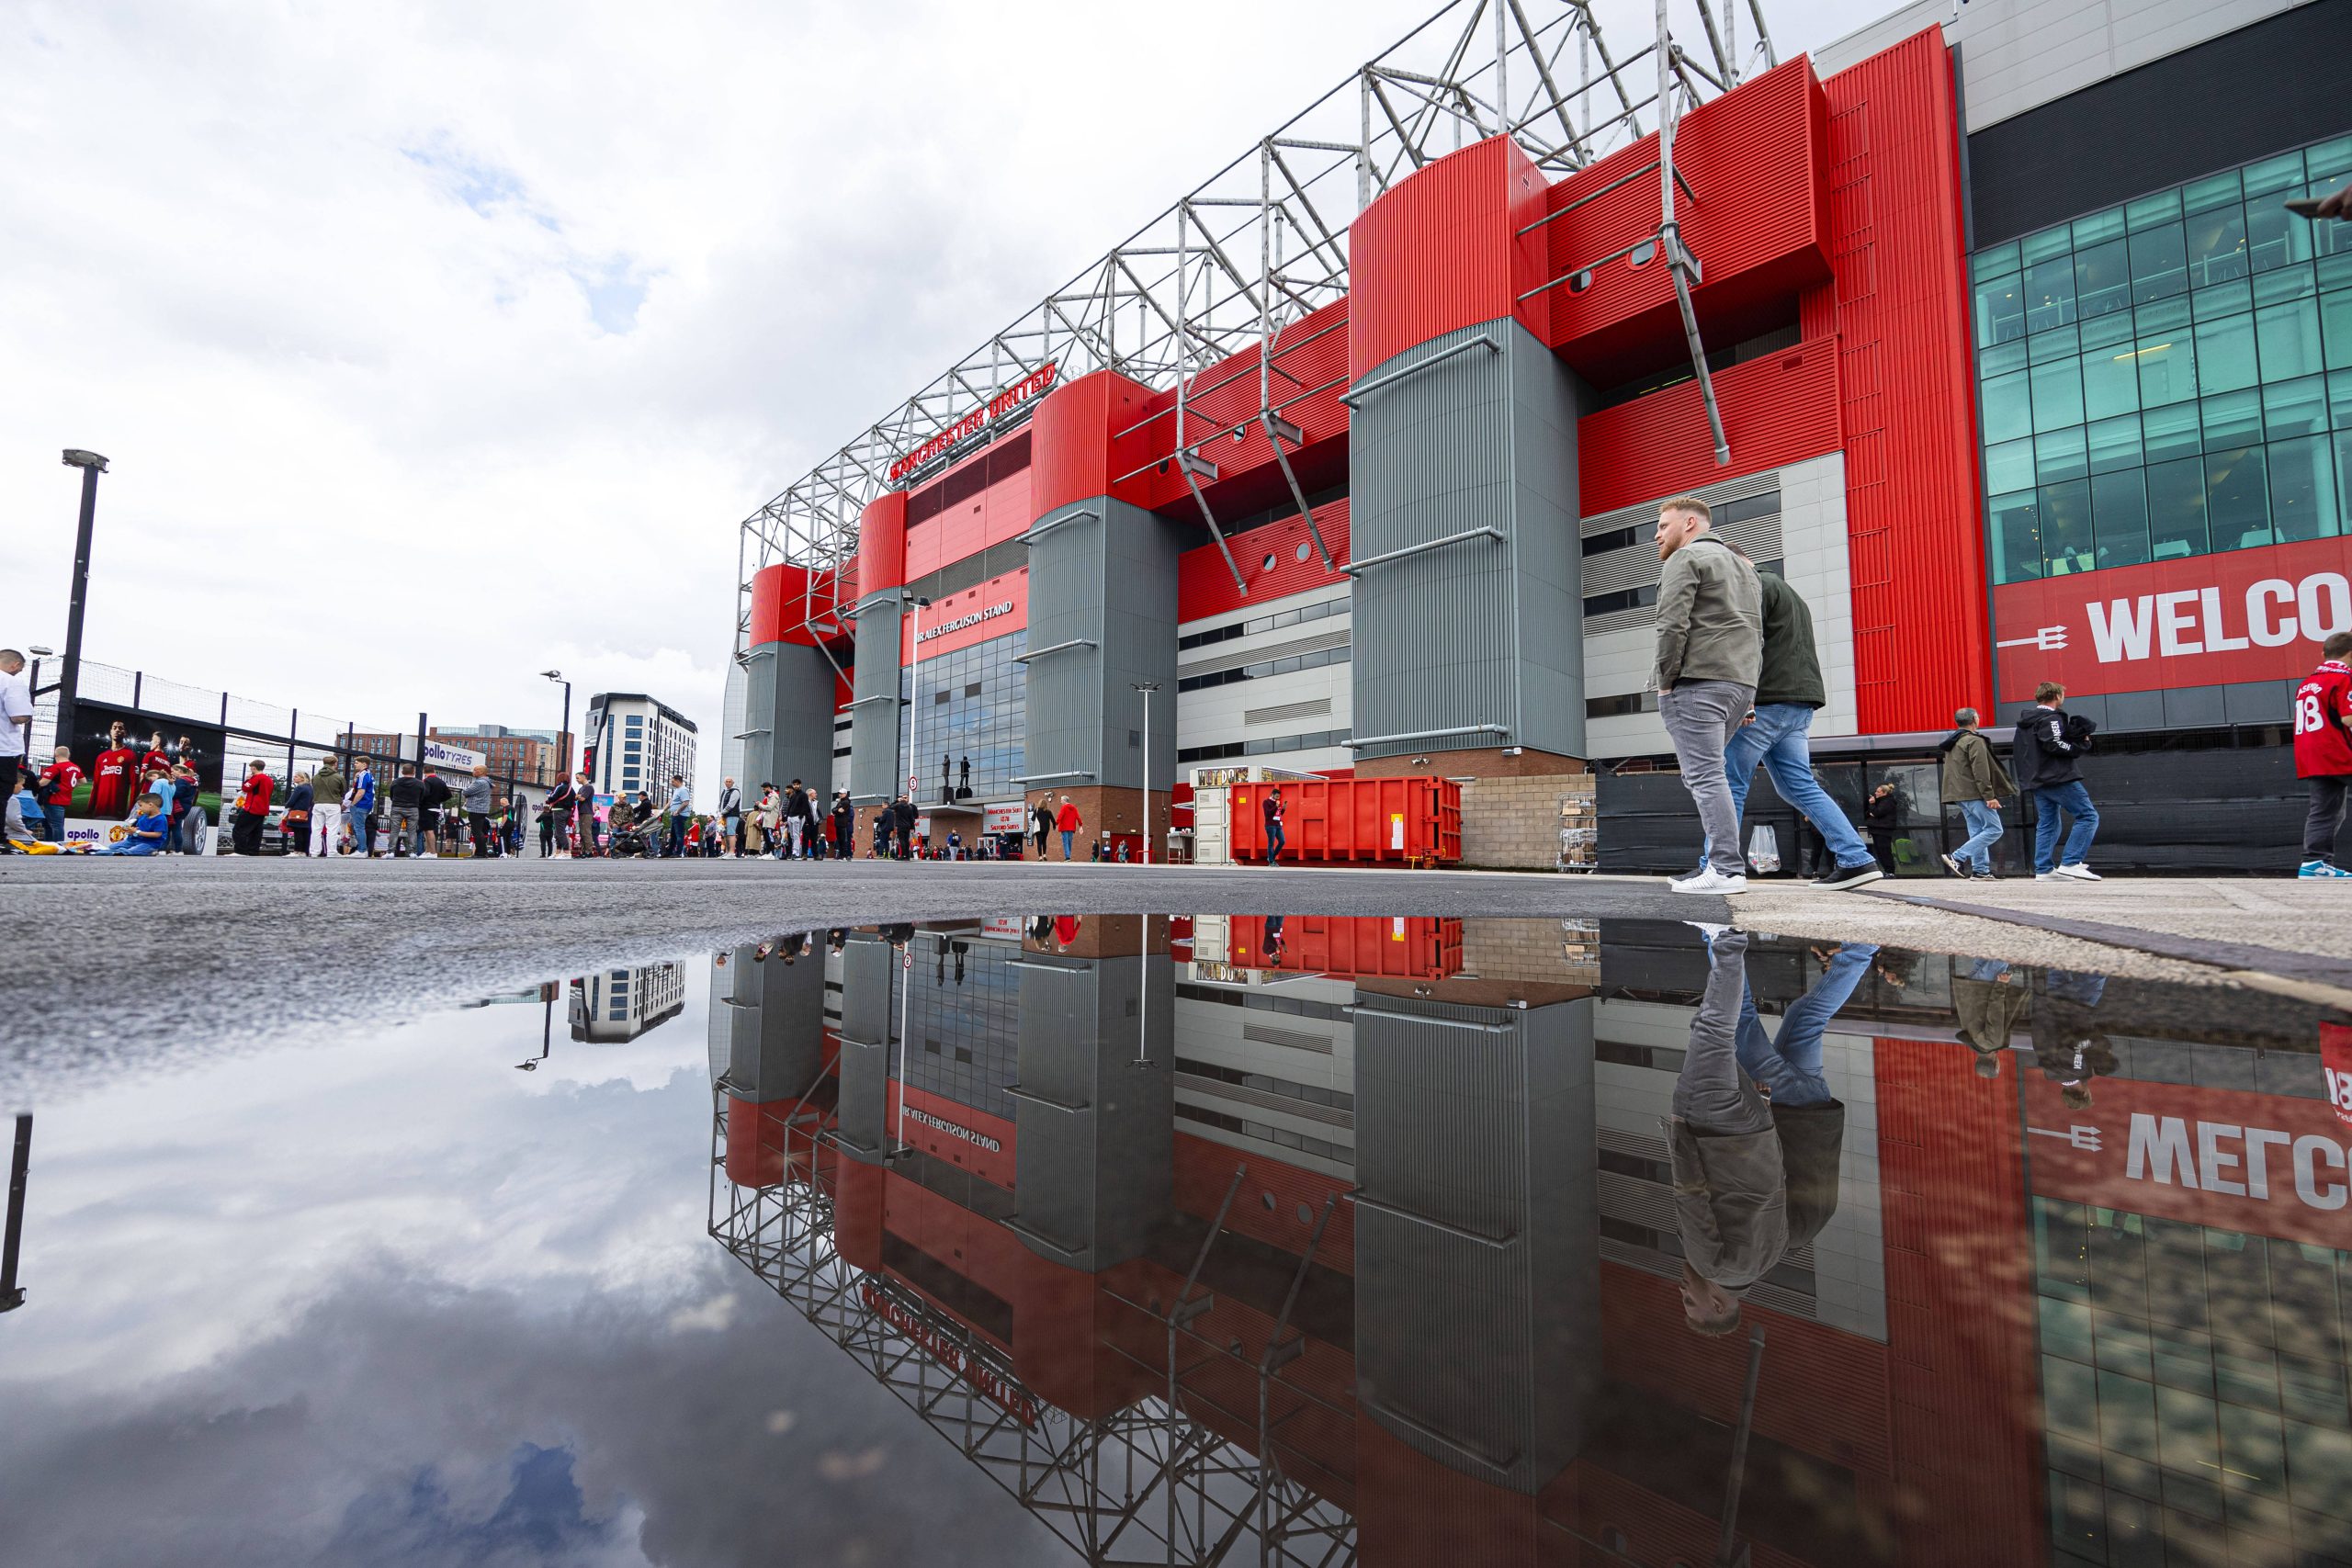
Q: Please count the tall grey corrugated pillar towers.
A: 4